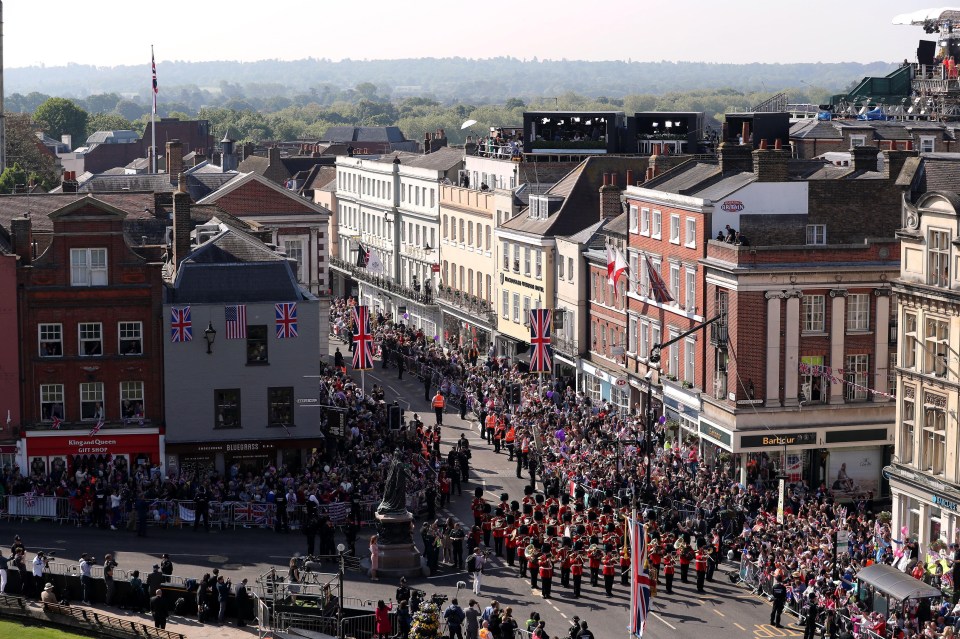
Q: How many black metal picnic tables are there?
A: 0